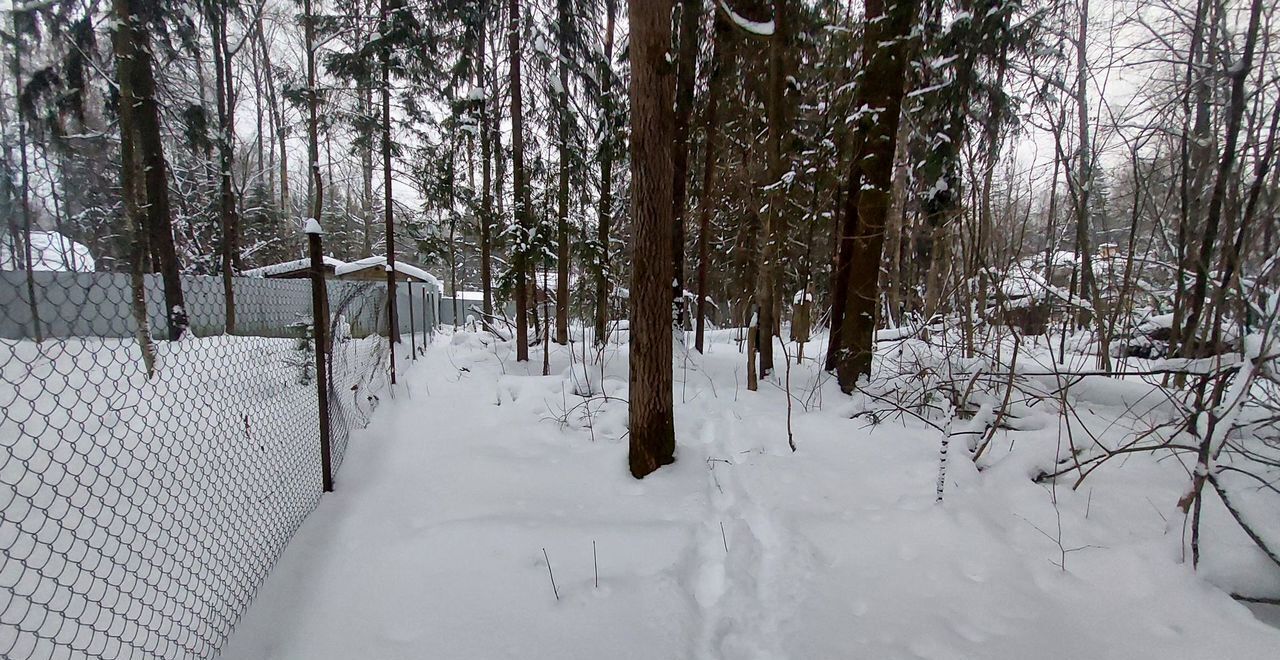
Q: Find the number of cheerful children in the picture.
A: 0